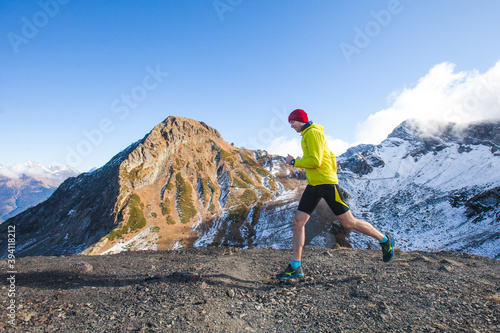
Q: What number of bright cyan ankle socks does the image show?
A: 2